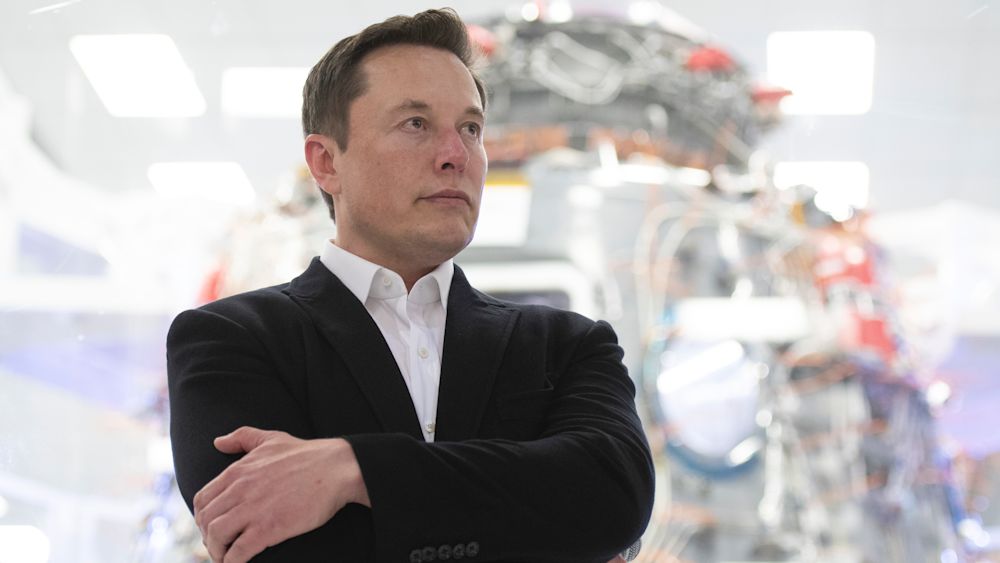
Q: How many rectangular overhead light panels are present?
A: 5